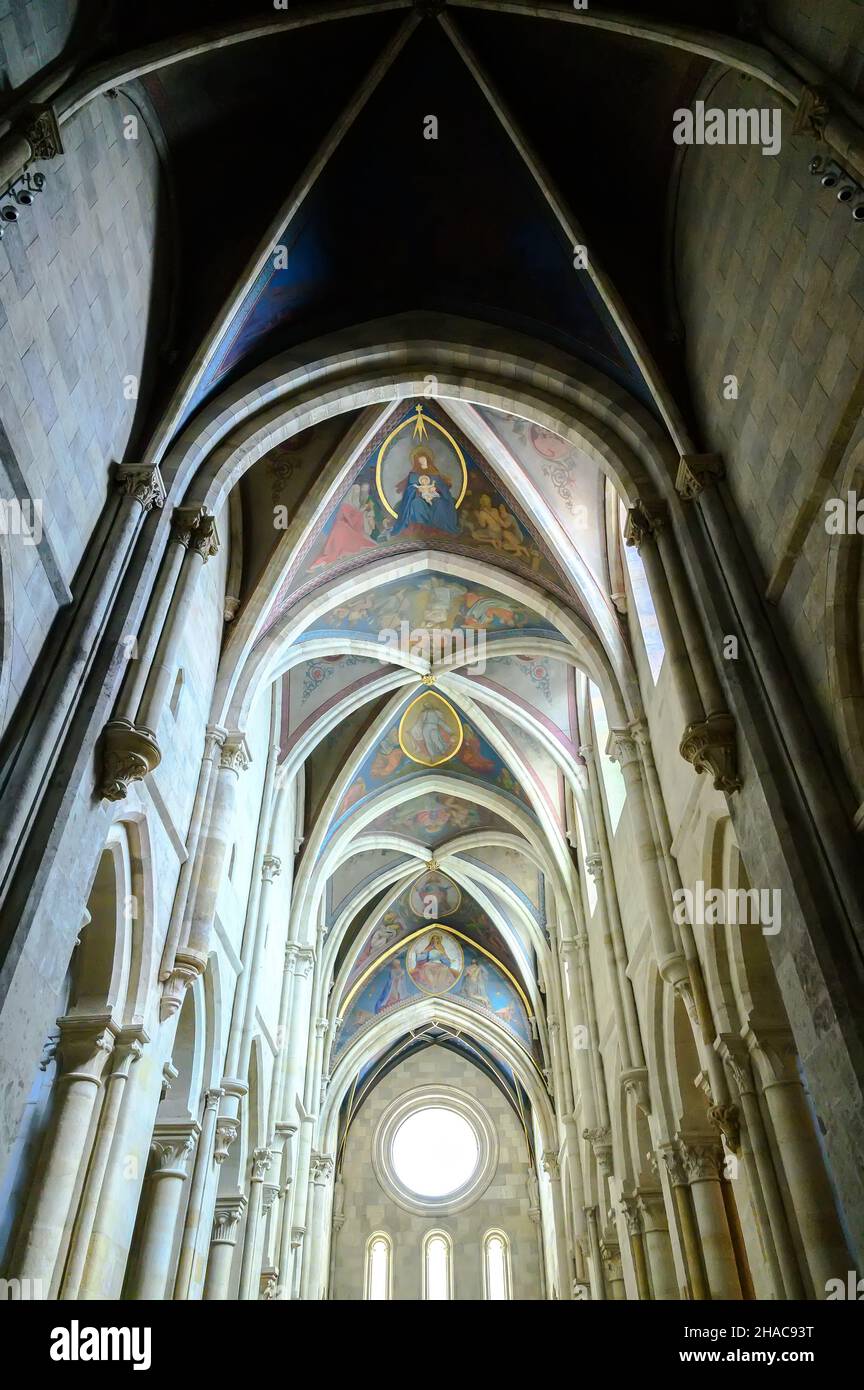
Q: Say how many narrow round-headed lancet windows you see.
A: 3